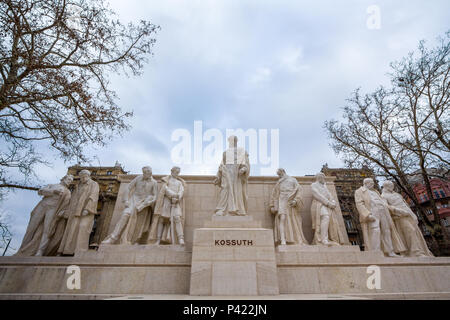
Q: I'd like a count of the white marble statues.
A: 9